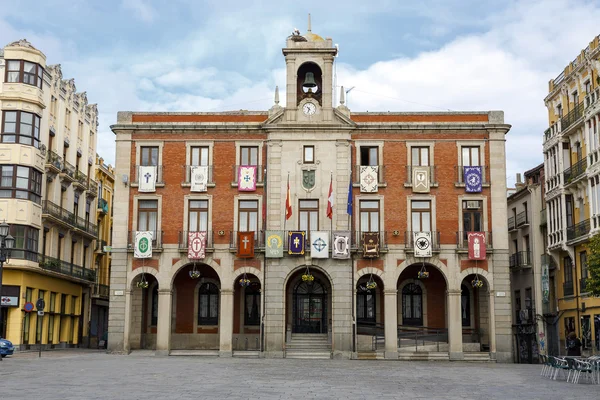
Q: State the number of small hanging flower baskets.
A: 7